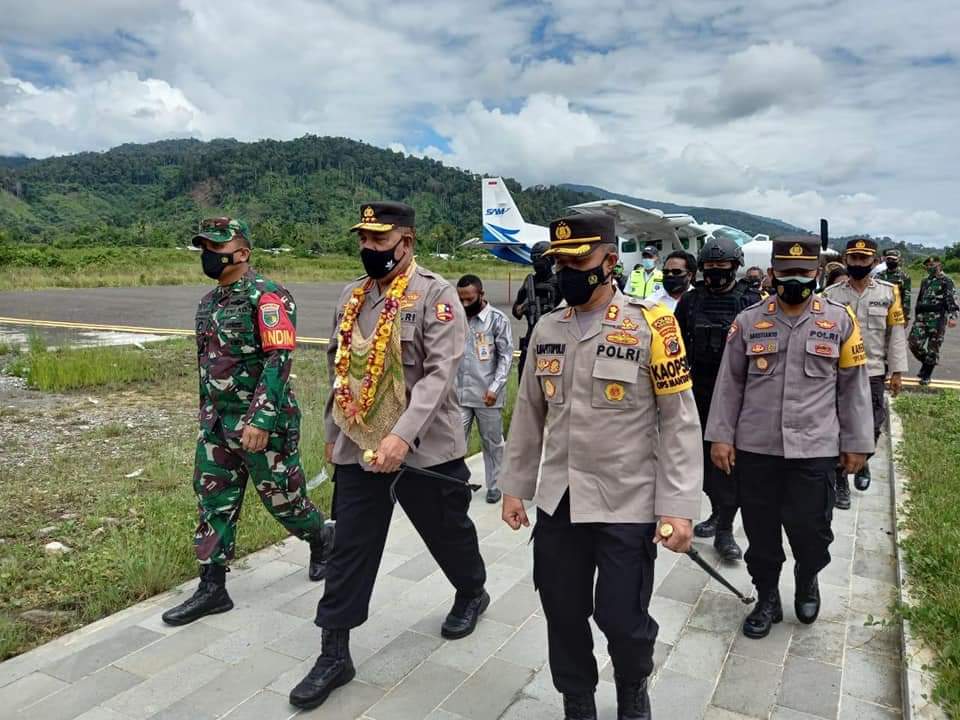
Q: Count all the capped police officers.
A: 4